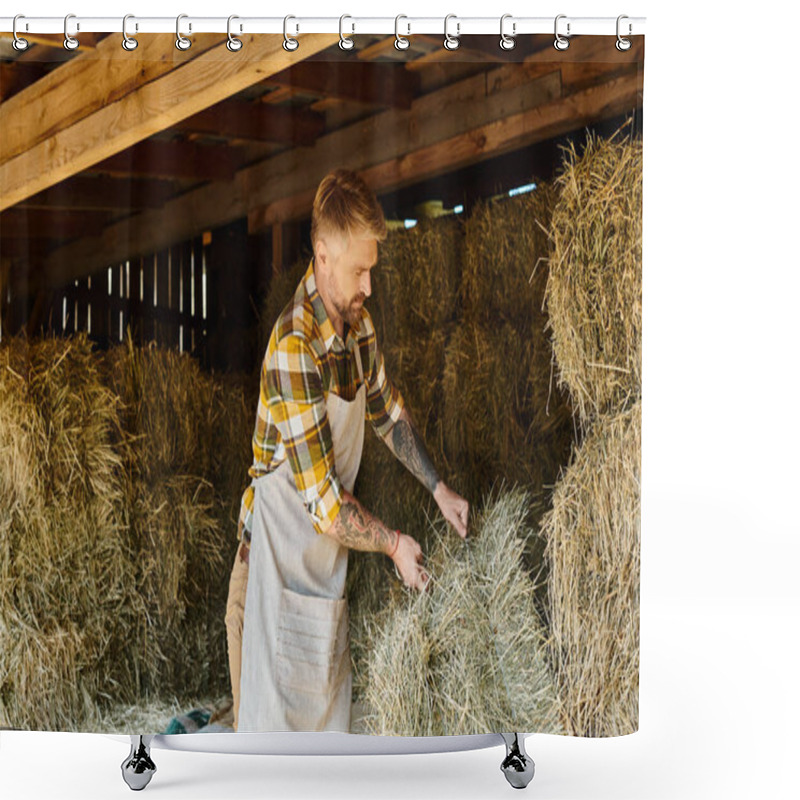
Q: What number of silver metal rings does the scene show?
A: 12